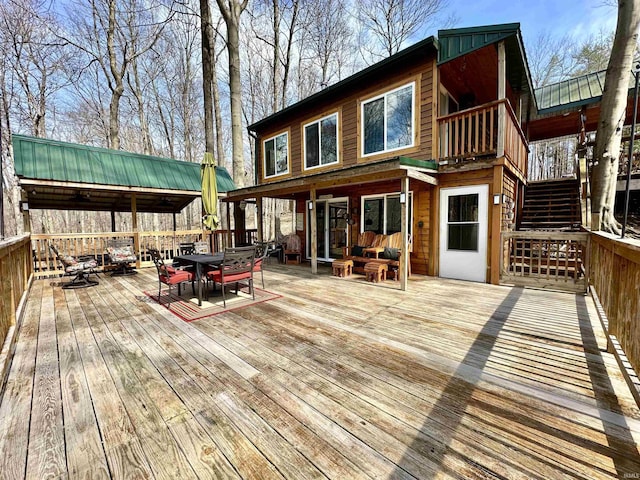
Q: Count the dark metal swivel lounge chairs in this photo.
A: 2